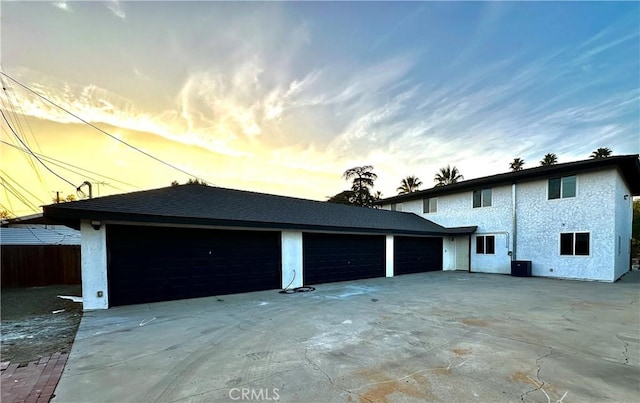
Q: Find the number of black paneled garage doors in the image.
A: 3